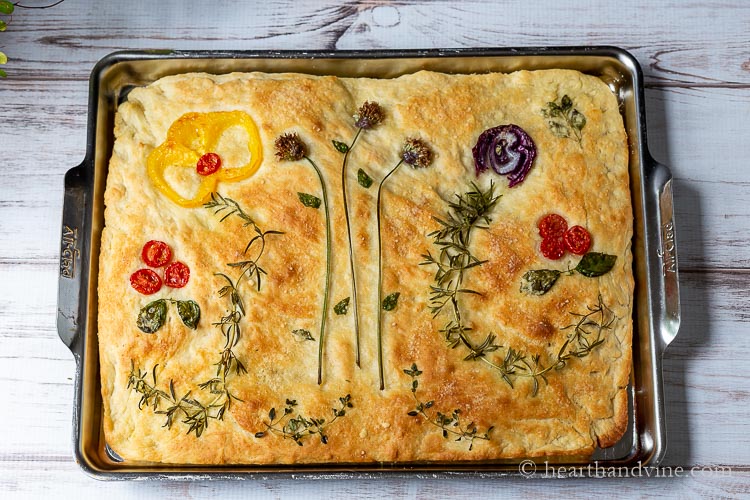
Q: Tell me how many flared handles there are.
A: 2